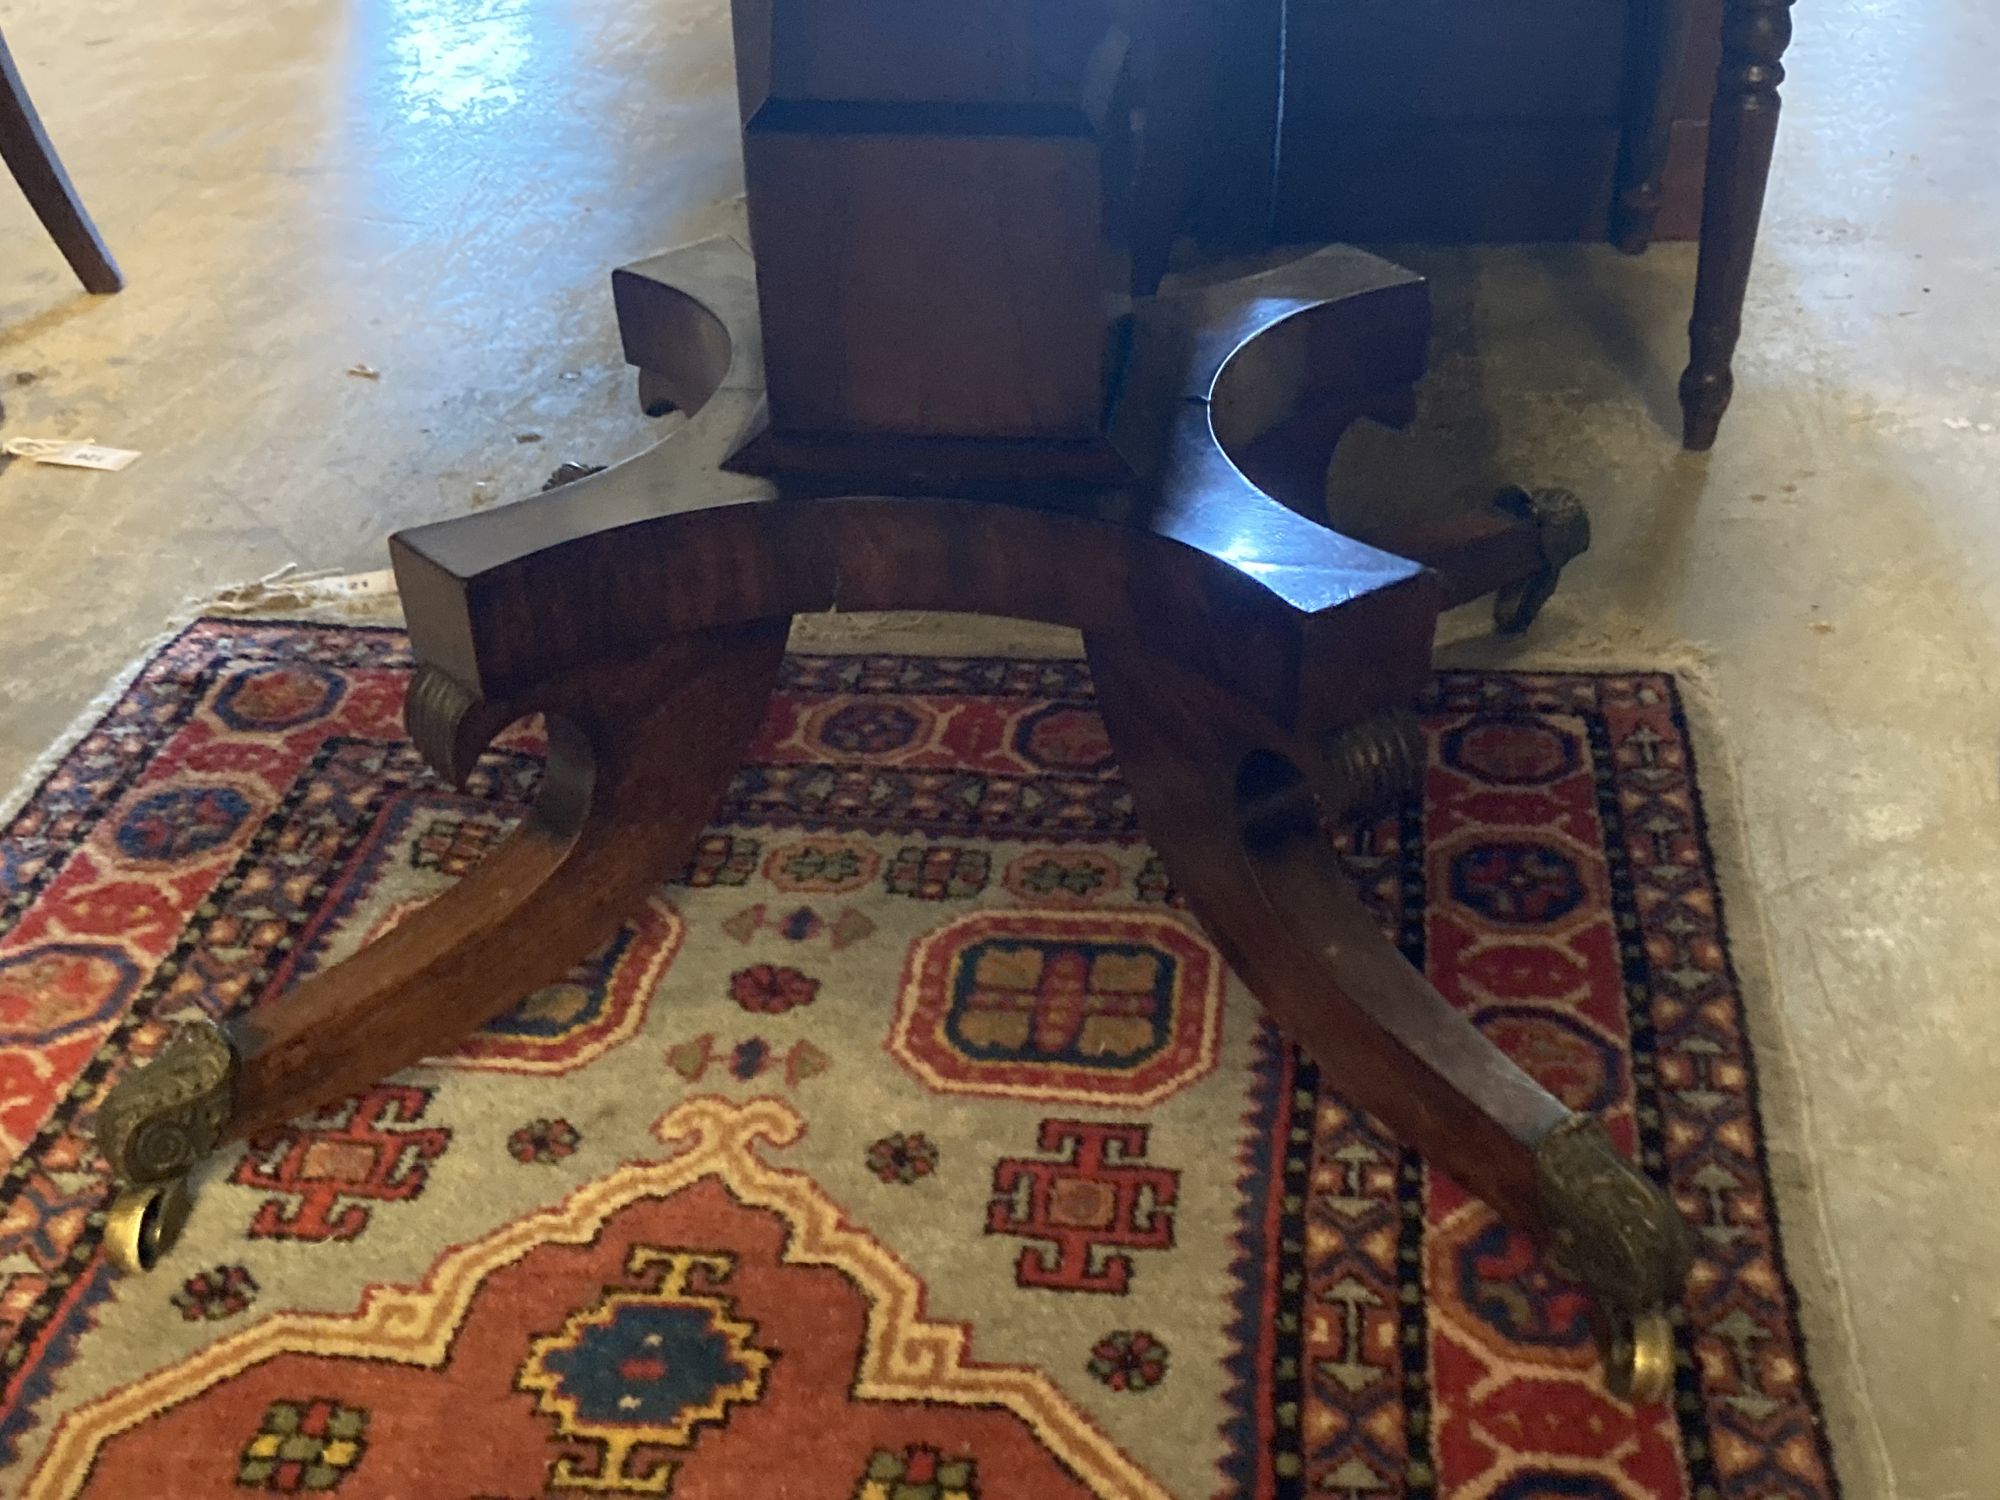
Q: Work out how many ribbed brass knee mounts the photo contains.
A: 2